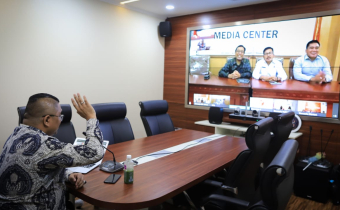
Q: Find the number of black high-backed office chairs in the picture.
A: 6